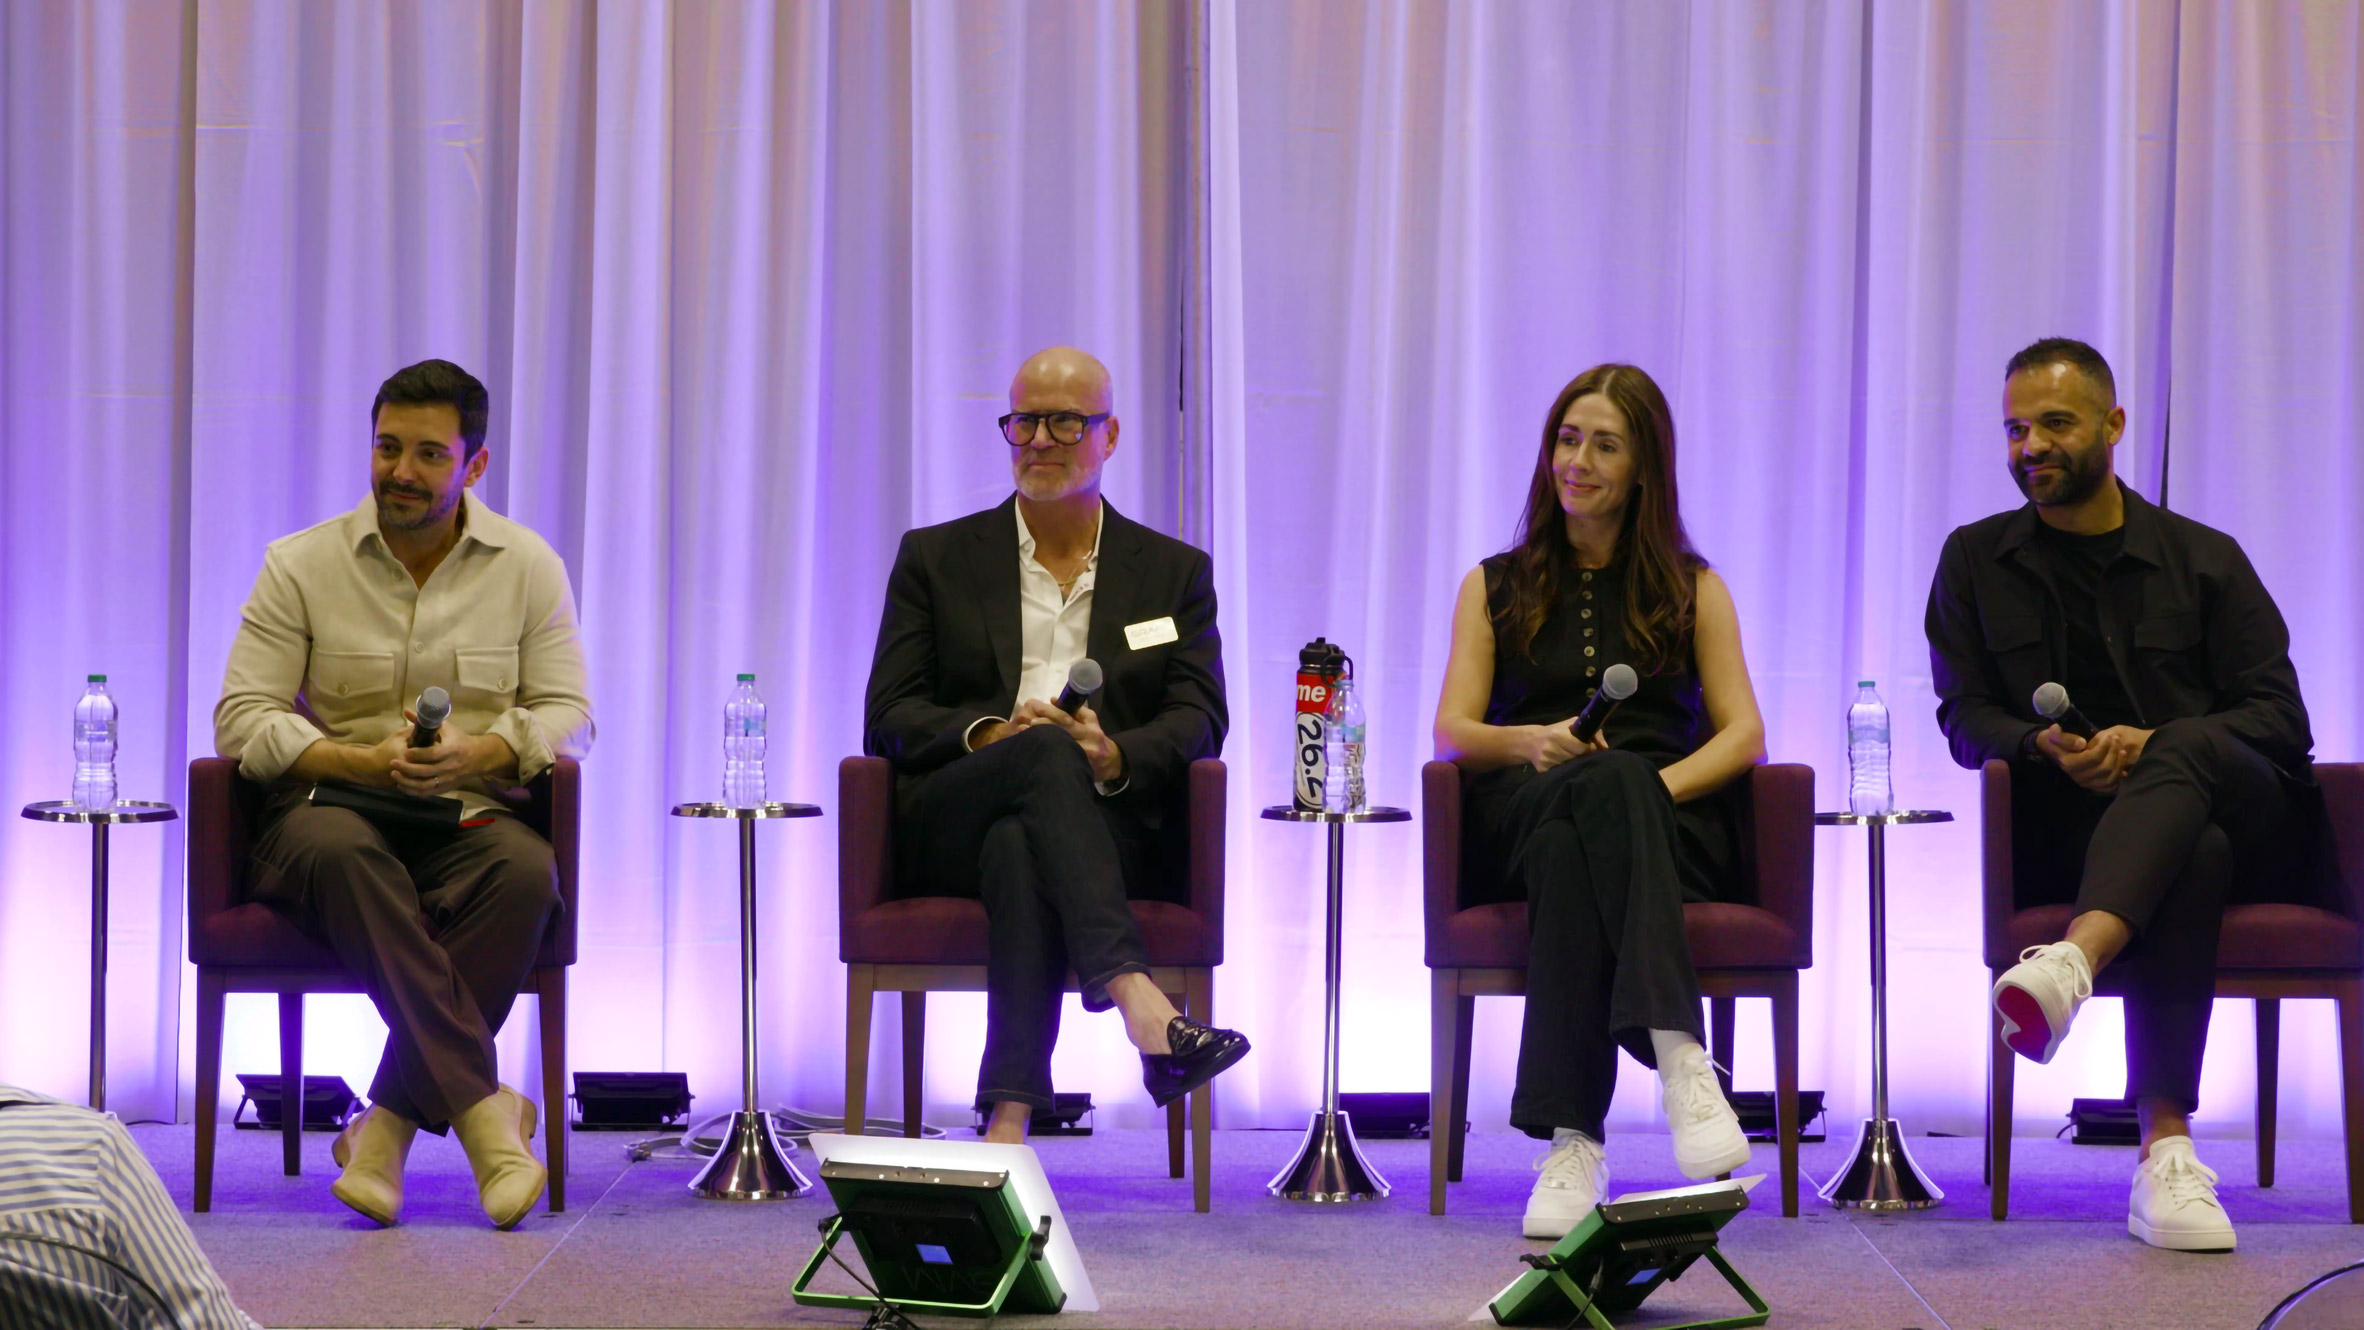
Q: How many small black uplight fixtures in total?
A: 6